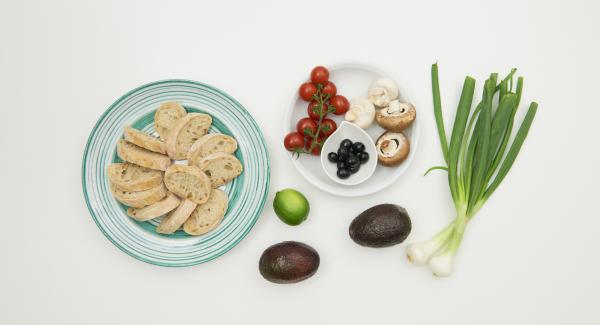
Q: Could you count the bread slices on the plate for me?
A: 12